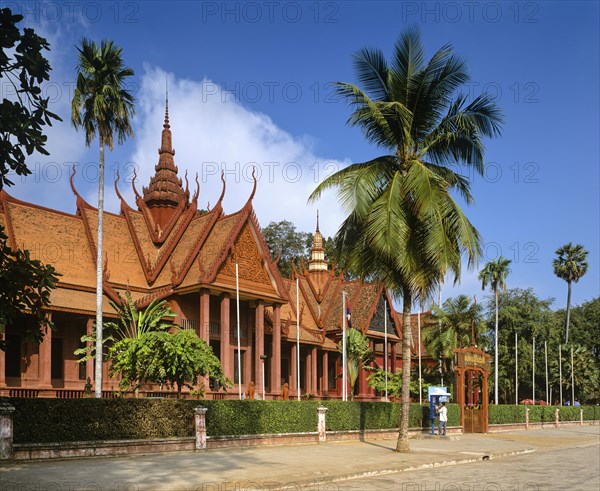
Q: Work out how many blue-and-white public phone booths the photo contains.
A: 1